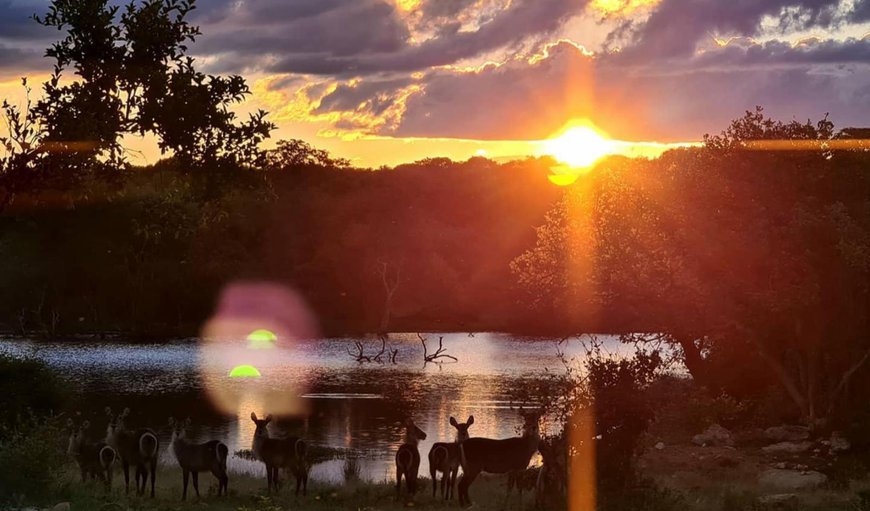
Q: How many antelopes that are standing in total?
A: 7